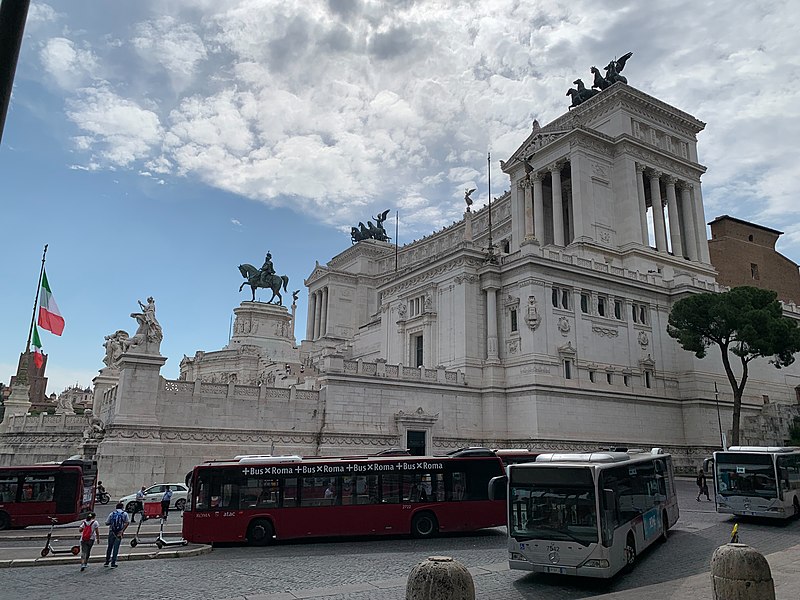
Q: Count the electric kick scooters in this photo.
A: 3